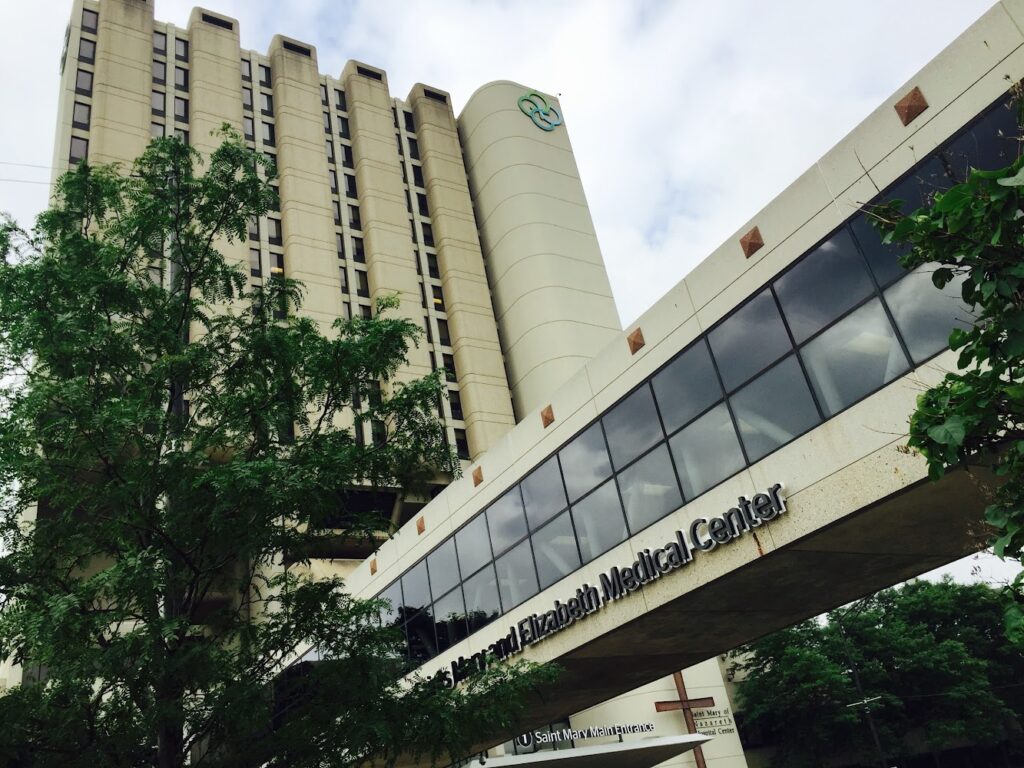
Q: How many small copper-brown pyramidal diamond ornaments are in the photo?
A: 7